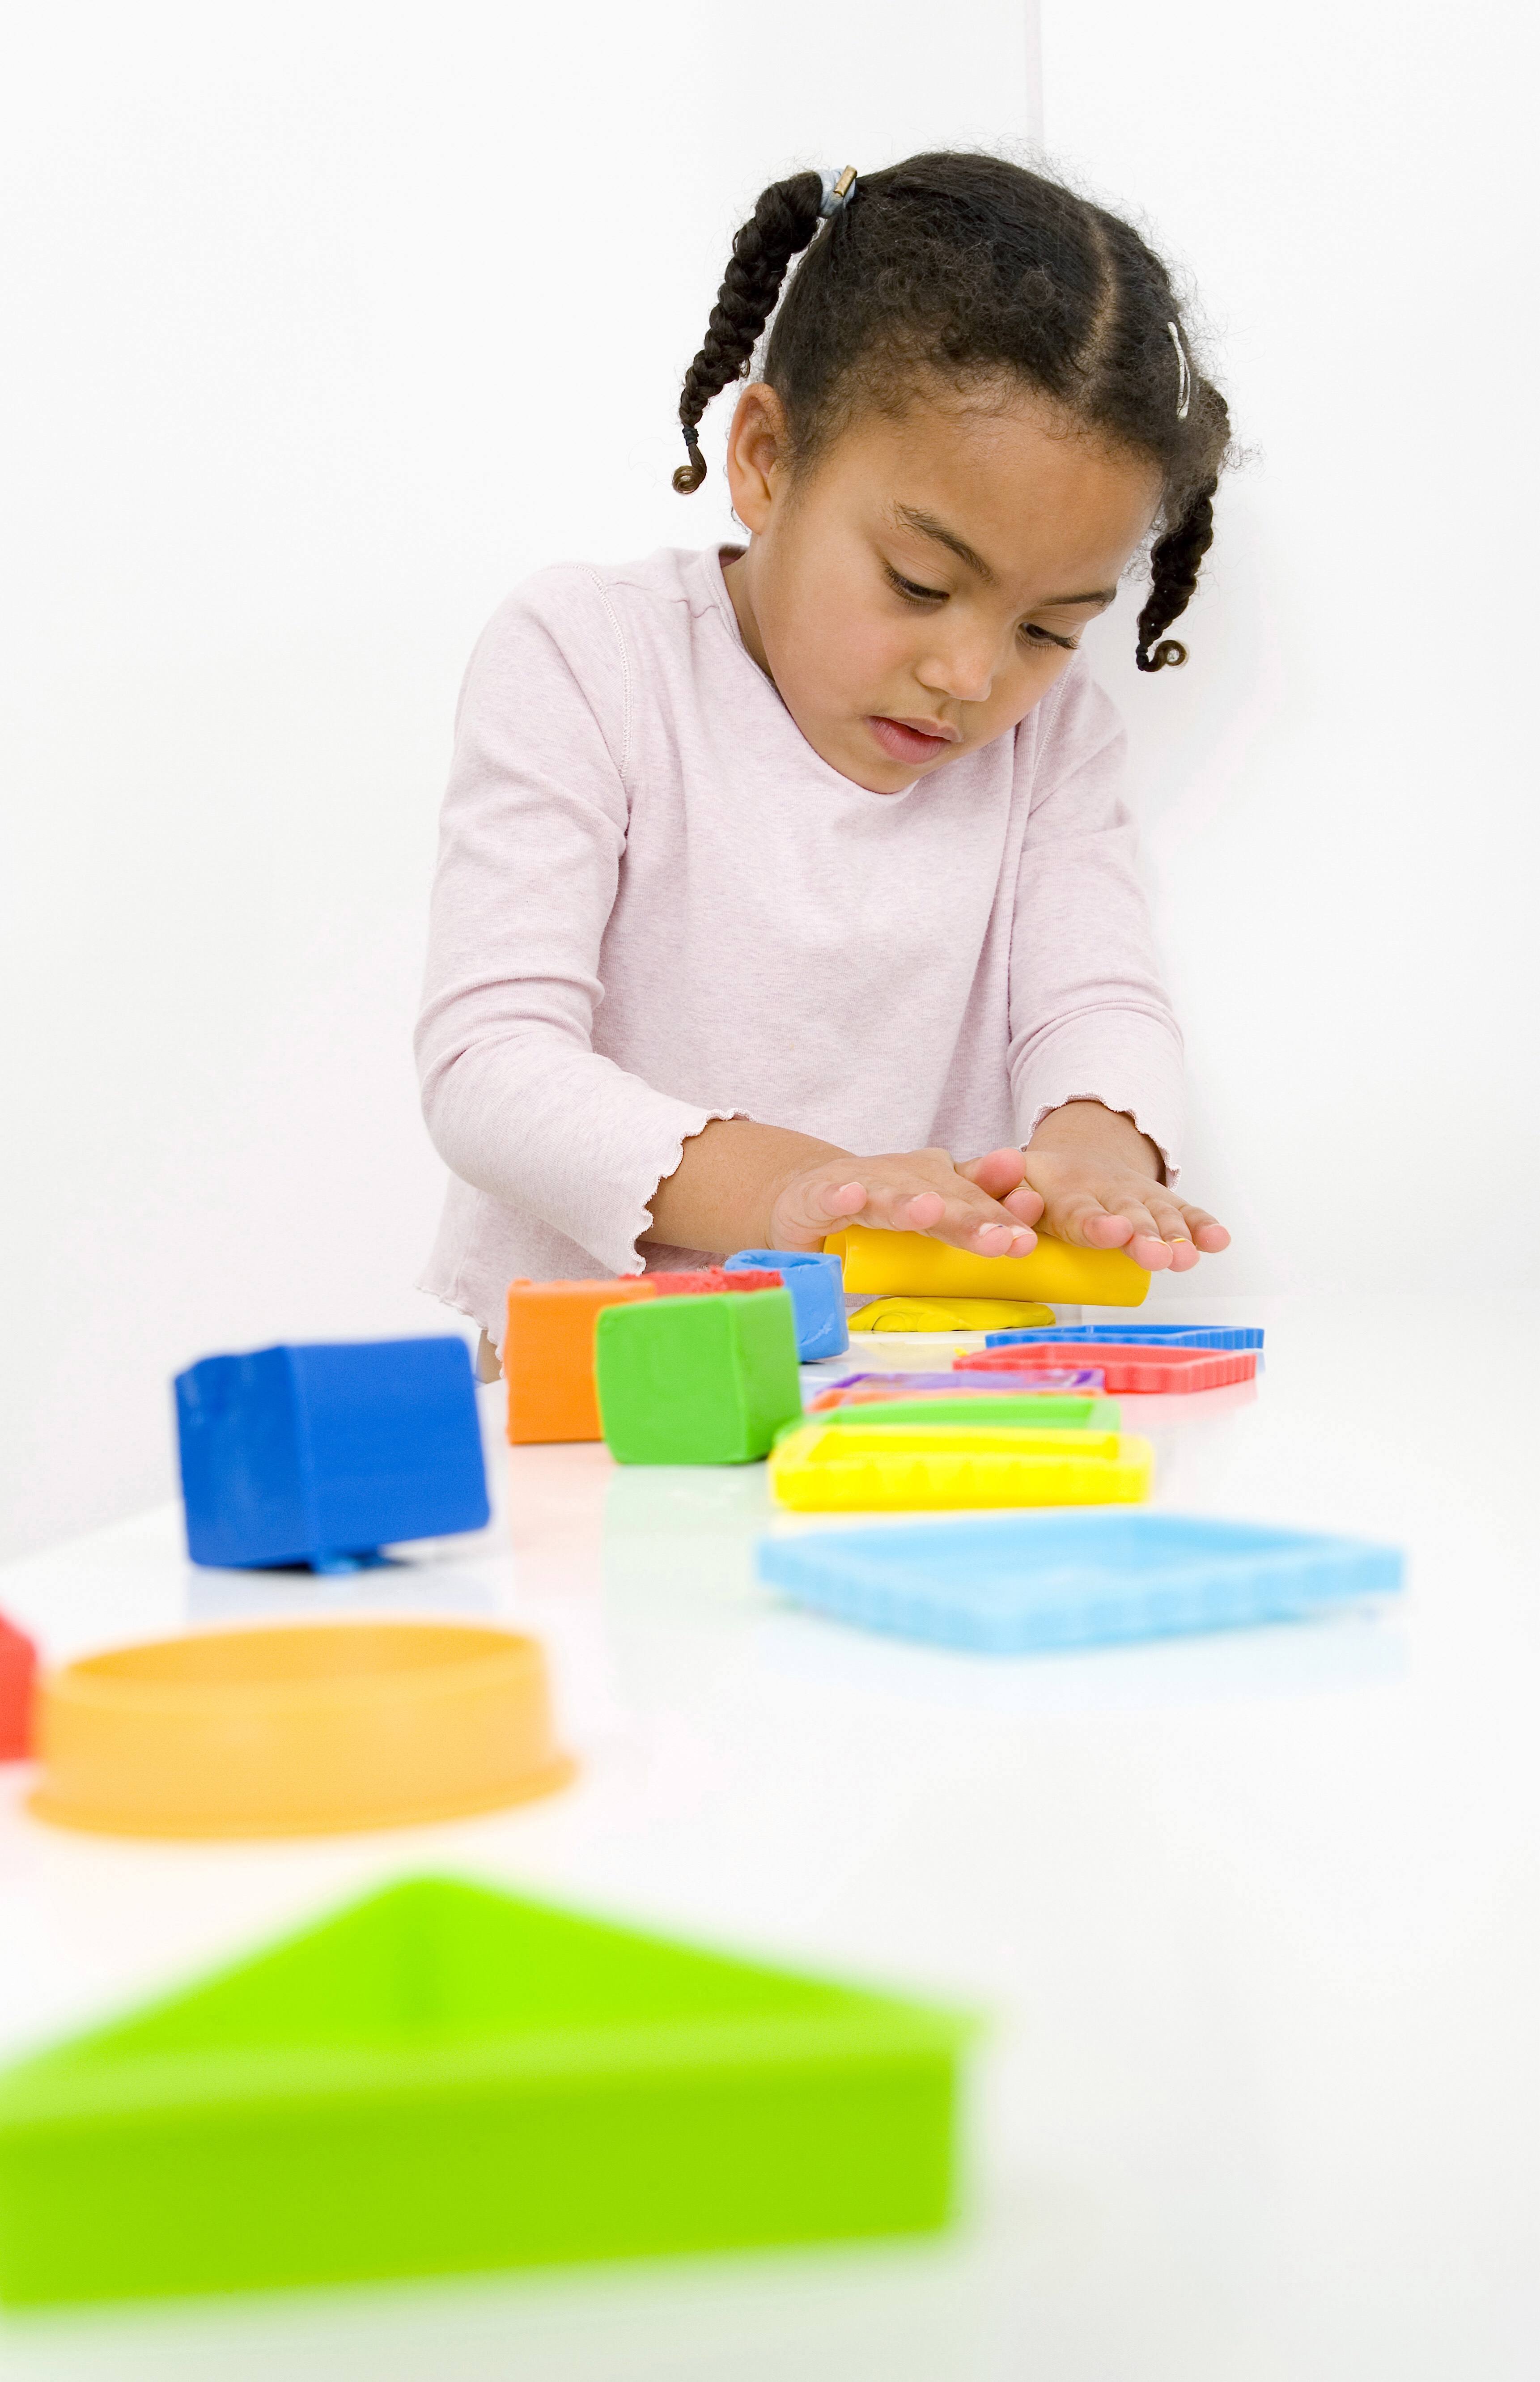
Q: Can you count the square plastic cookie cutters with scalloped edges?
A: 7